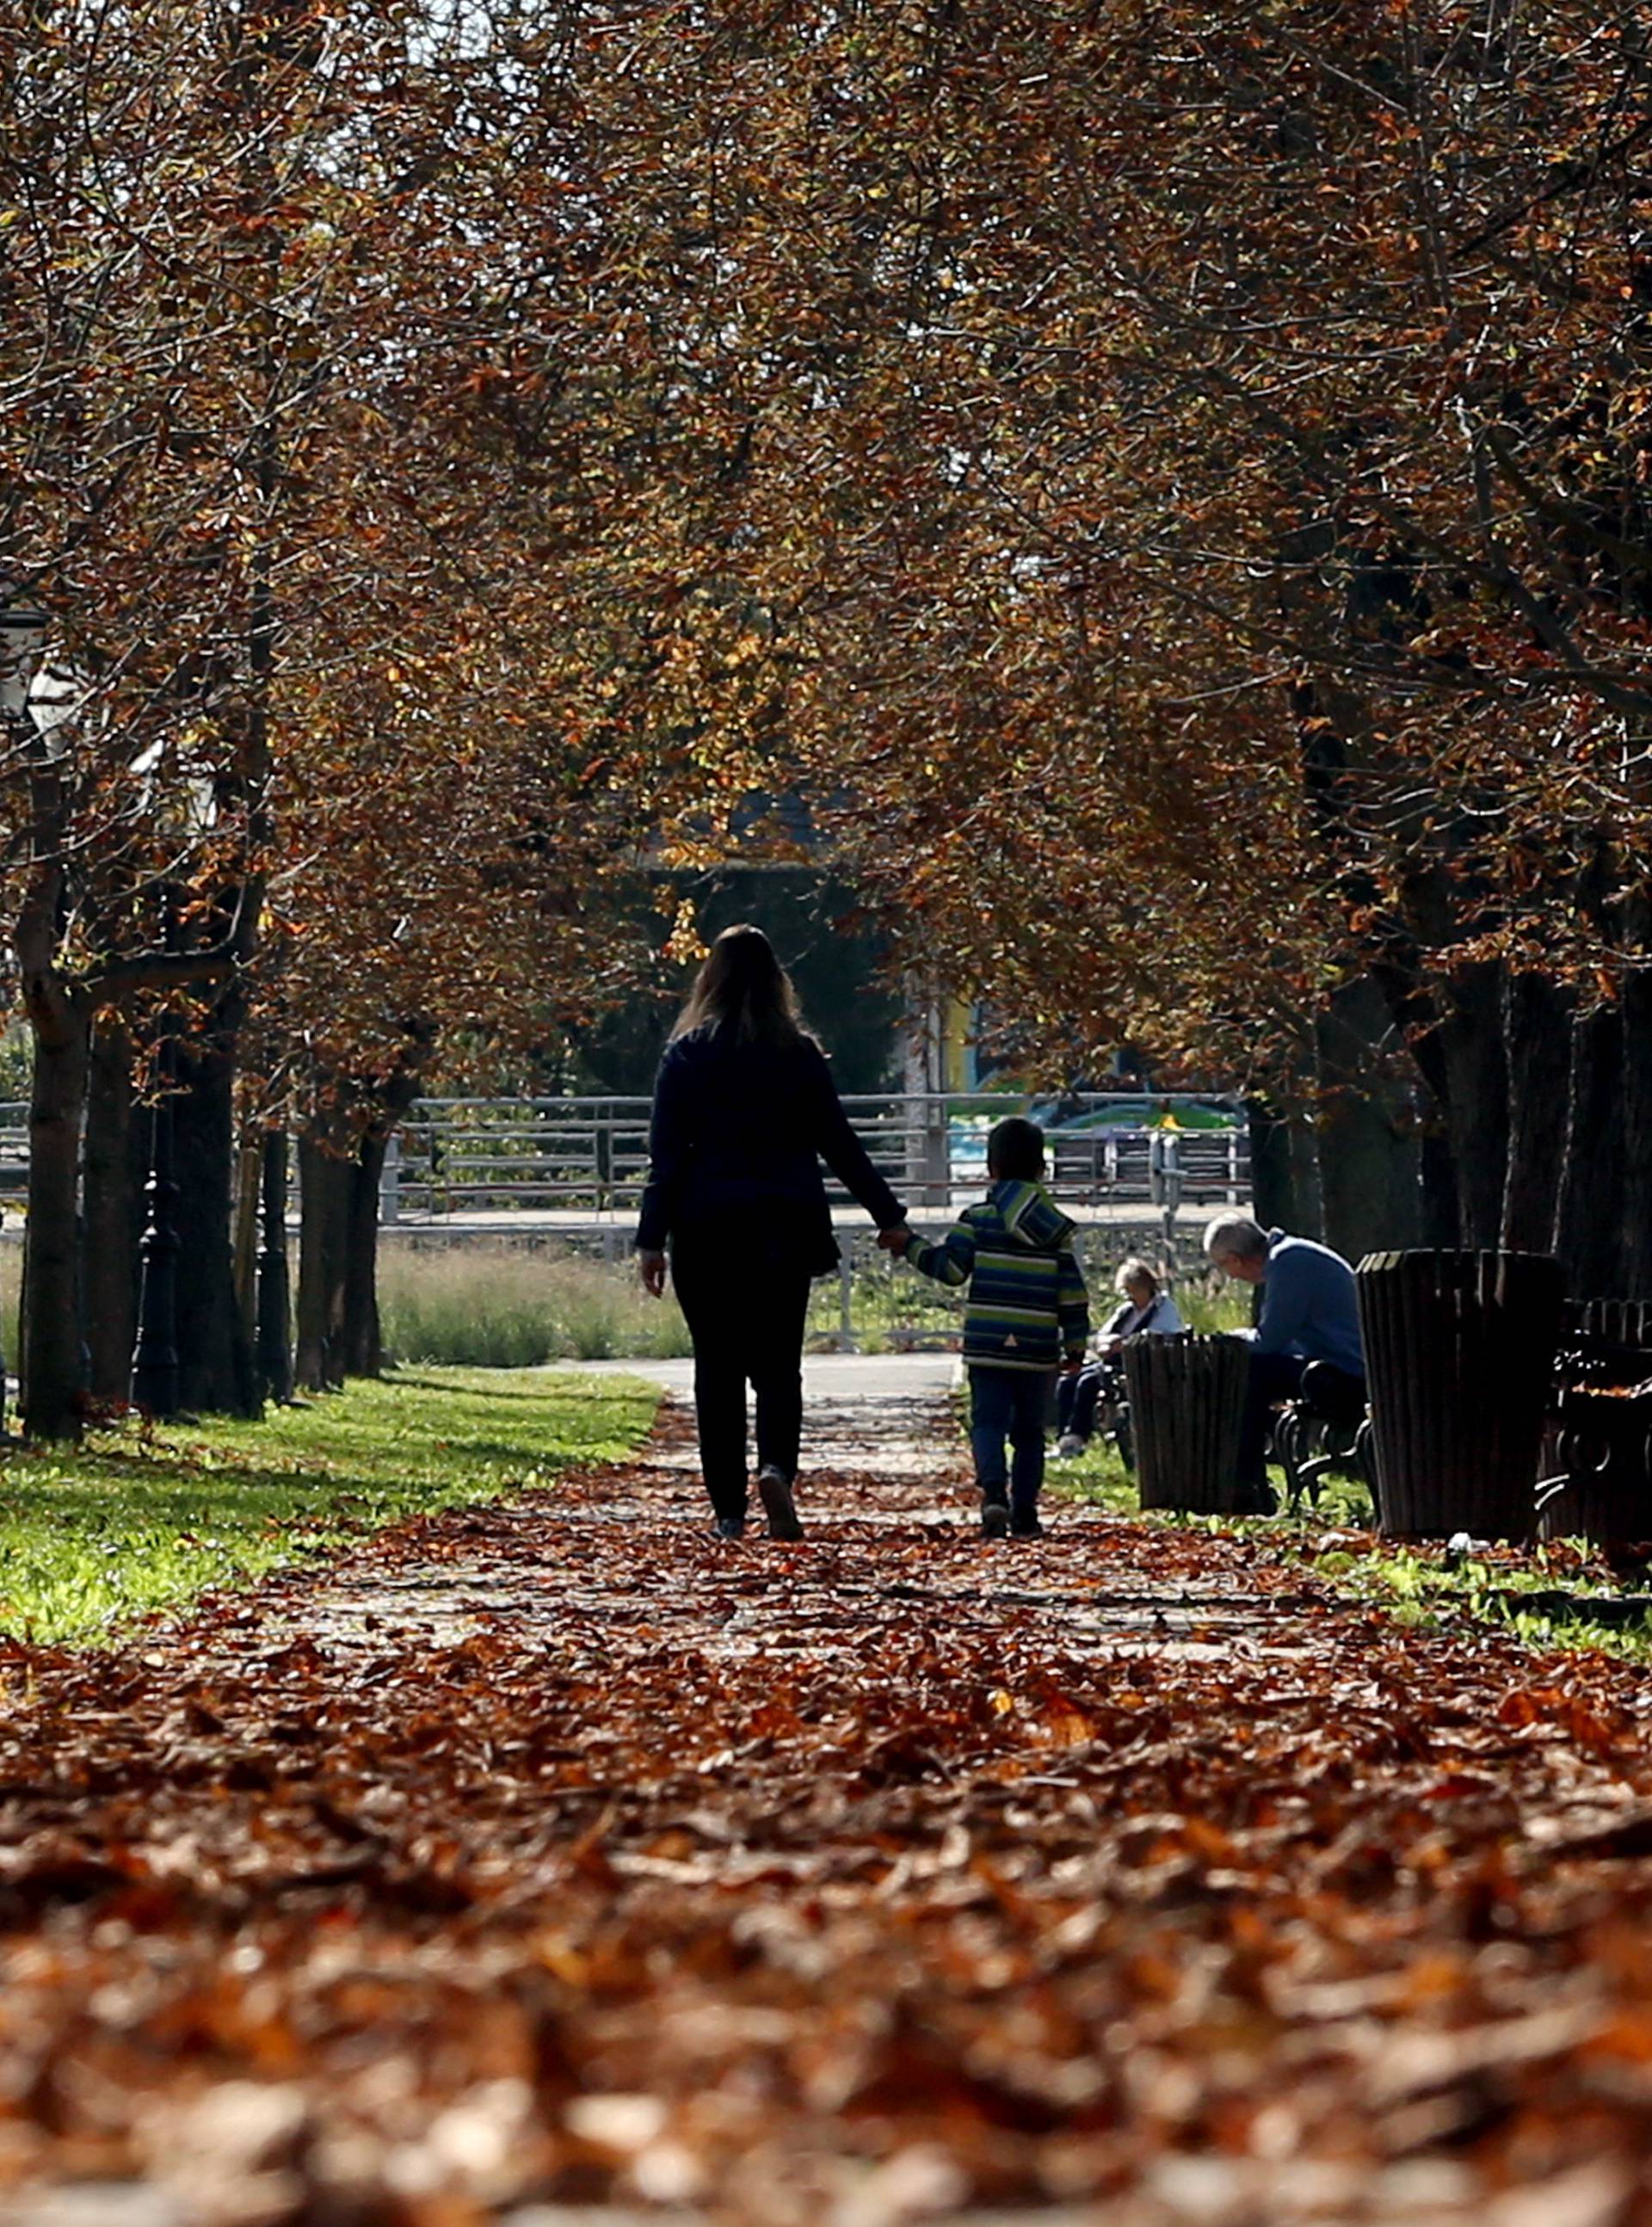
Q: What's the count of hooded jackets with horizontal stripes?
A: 1